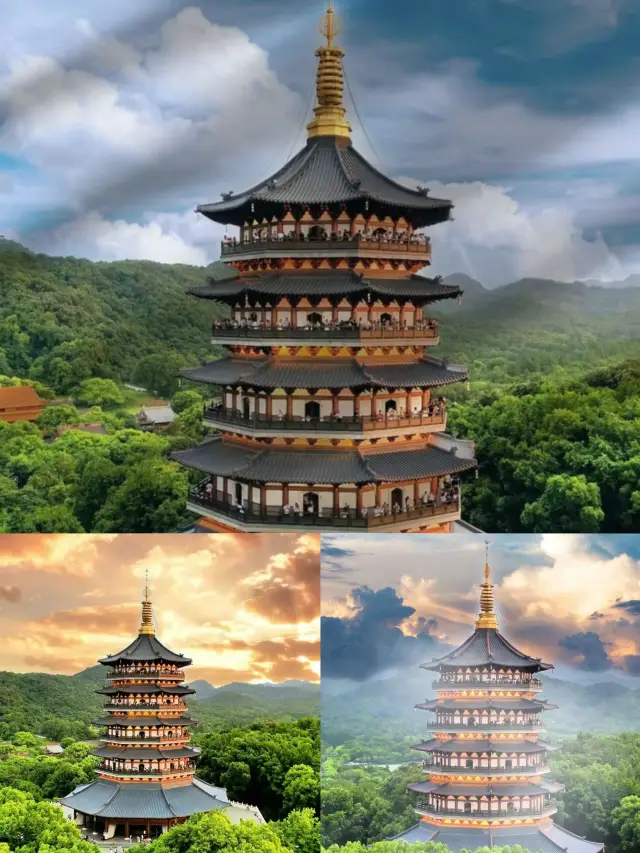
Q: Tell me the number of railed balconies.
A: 12